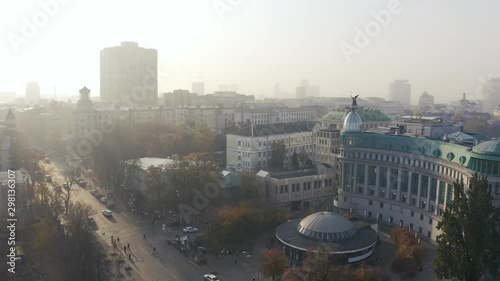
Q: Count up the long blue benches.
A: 0